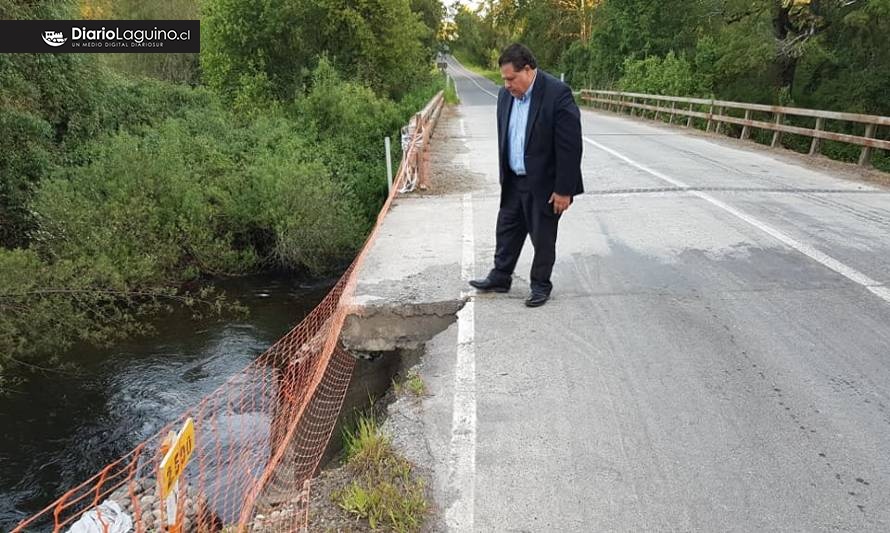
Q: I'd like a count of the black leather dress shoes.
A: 2